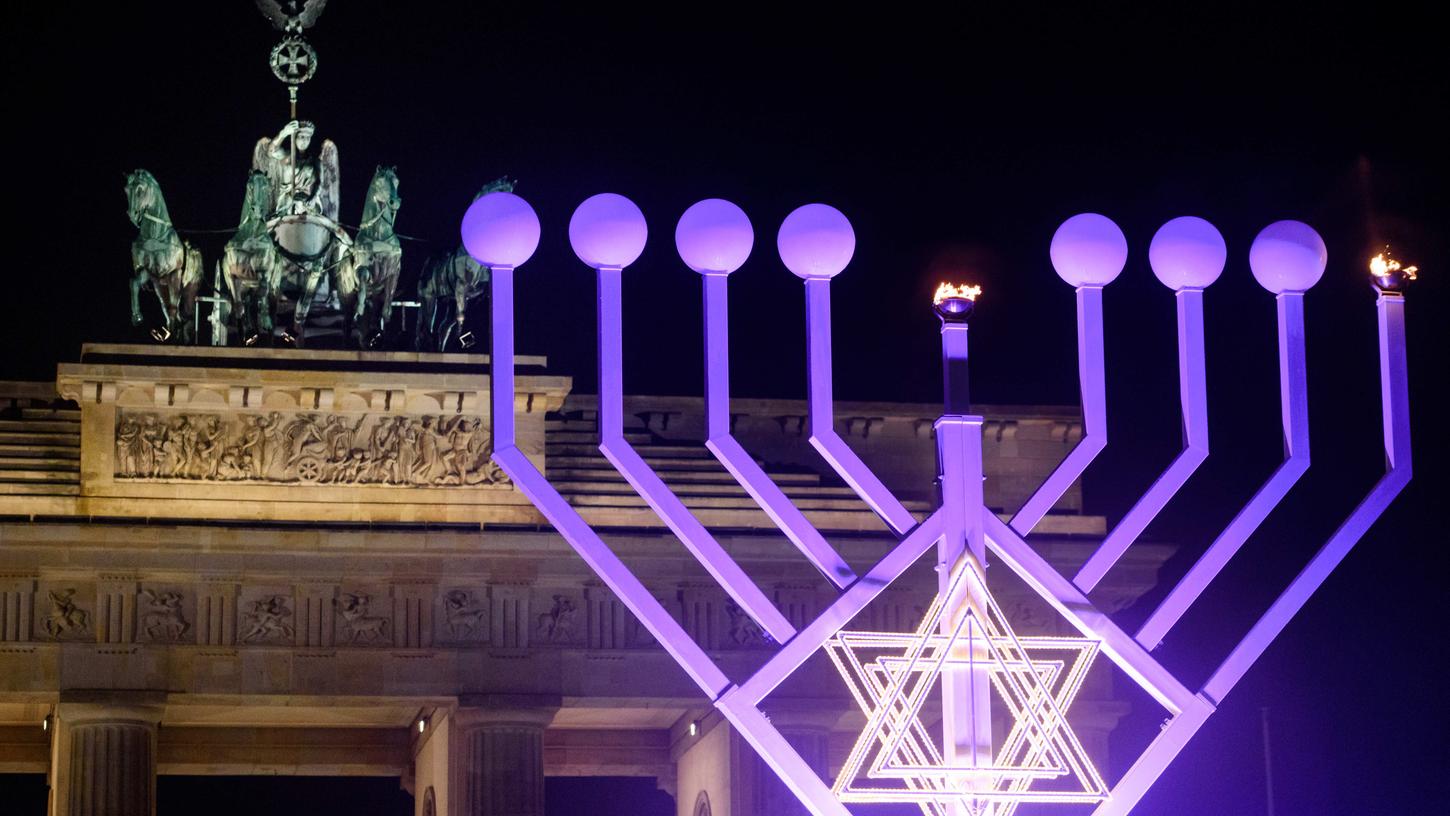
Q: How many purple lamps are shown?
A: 7